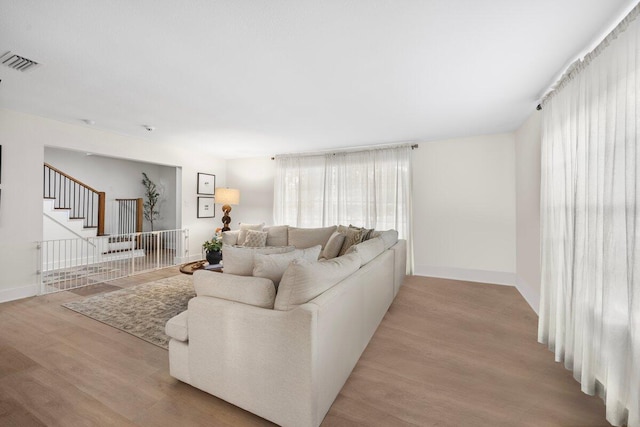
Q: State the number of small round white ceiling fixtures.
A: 2